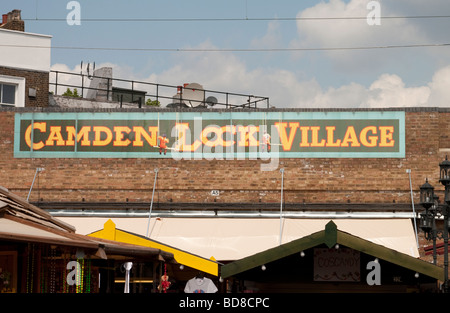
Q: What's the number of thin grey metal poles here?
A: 4